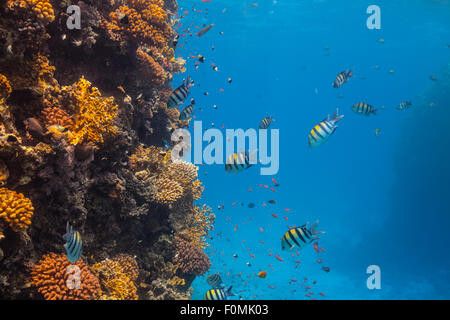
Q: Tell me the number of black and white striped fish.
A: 12